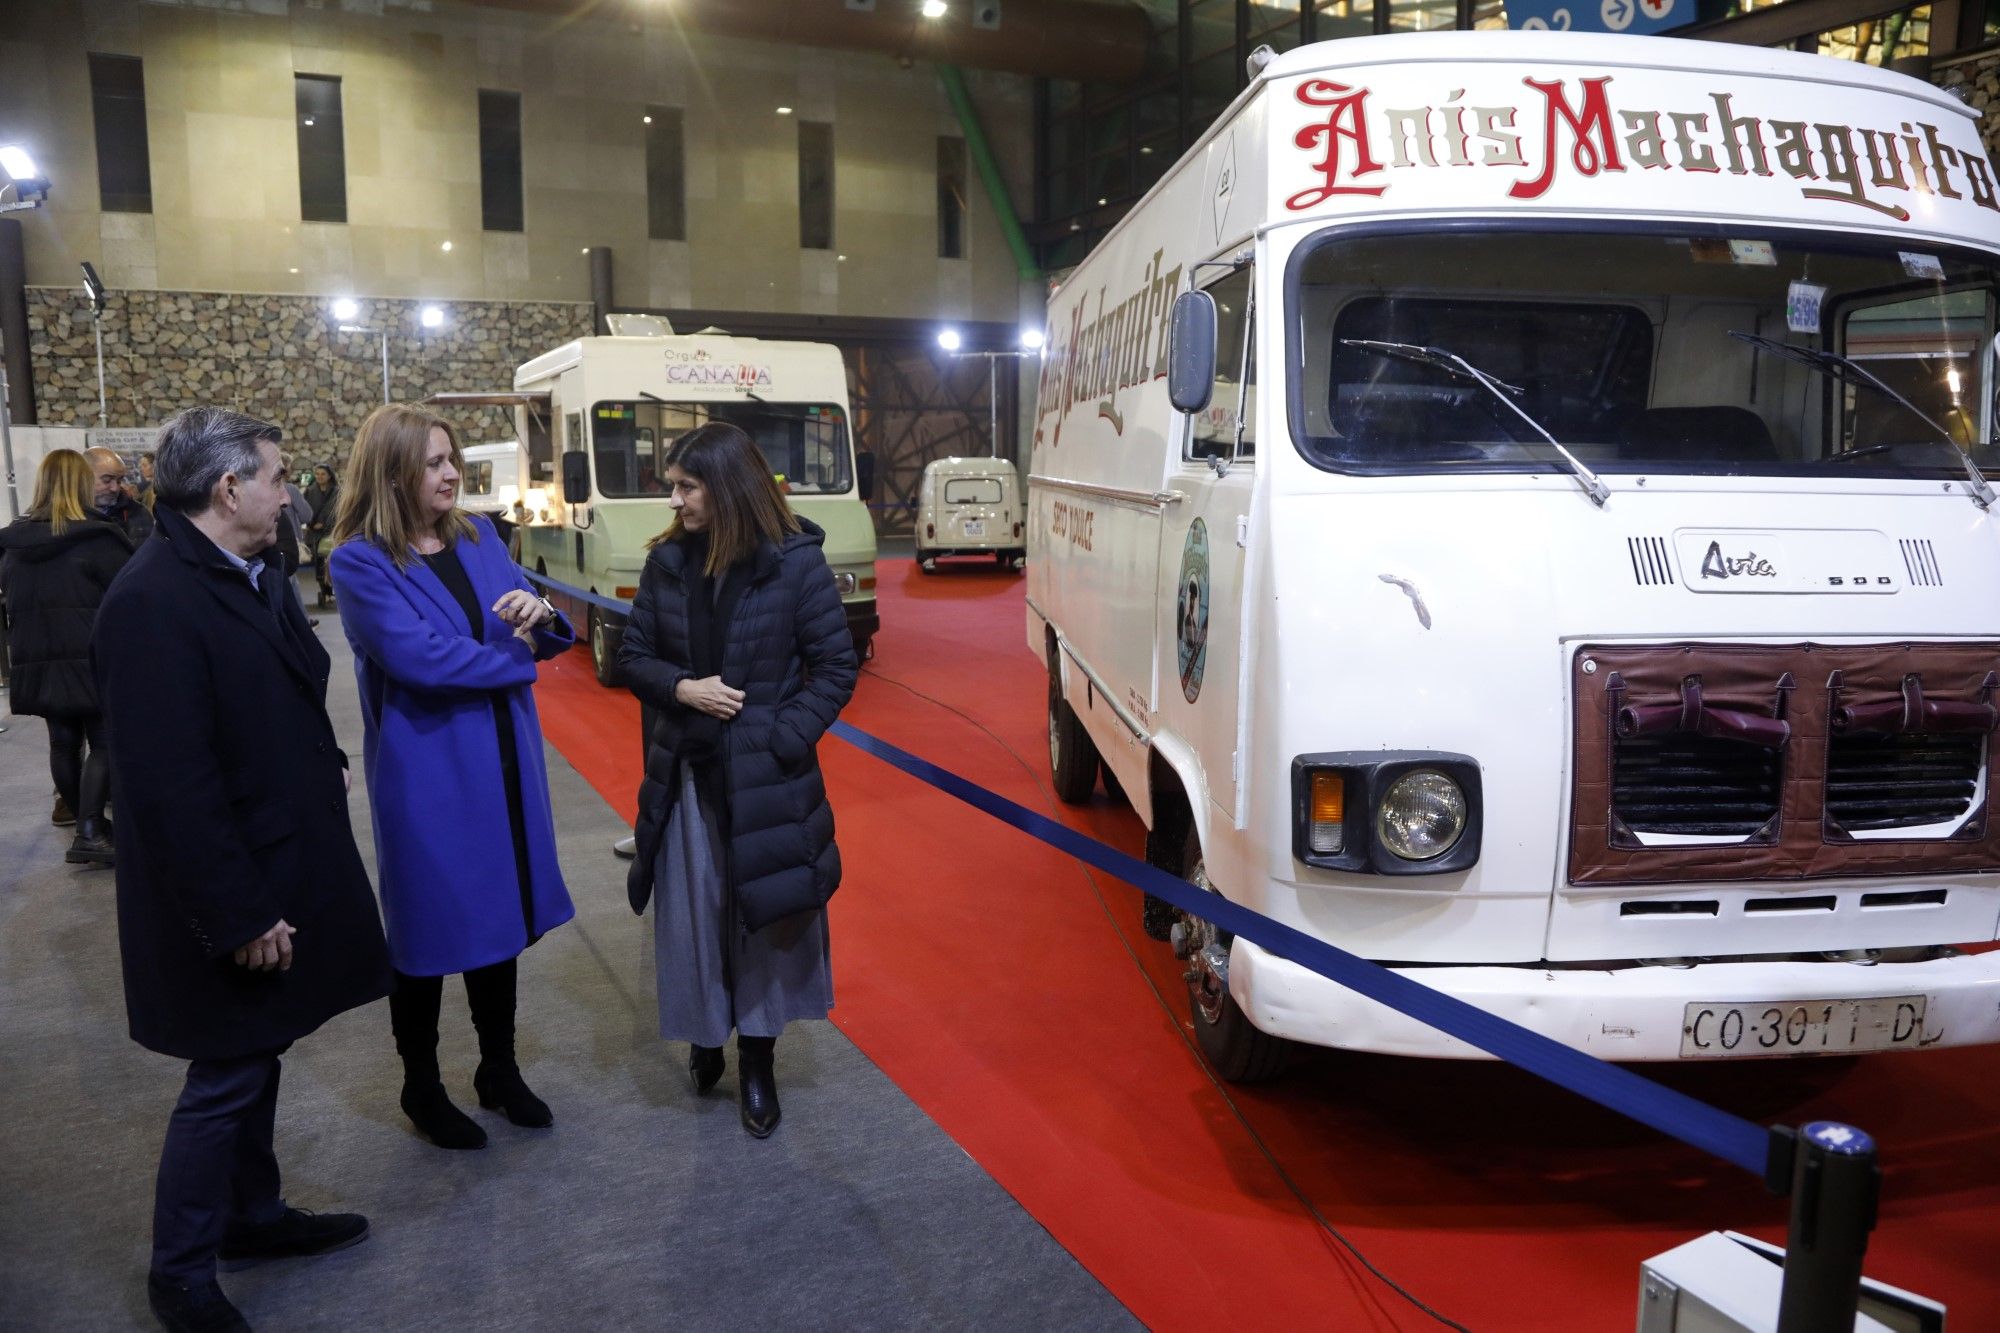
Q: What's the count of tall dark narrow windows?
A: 6